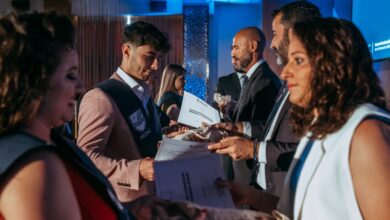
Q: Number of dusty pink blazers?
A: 1